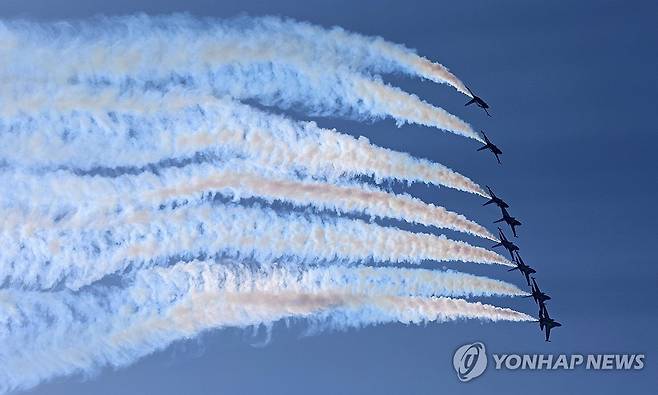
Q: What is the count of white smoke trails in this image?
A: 7